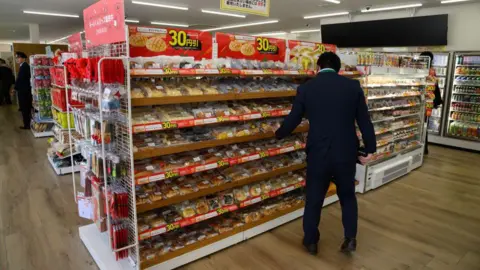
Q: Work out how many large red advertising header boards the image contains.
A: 3